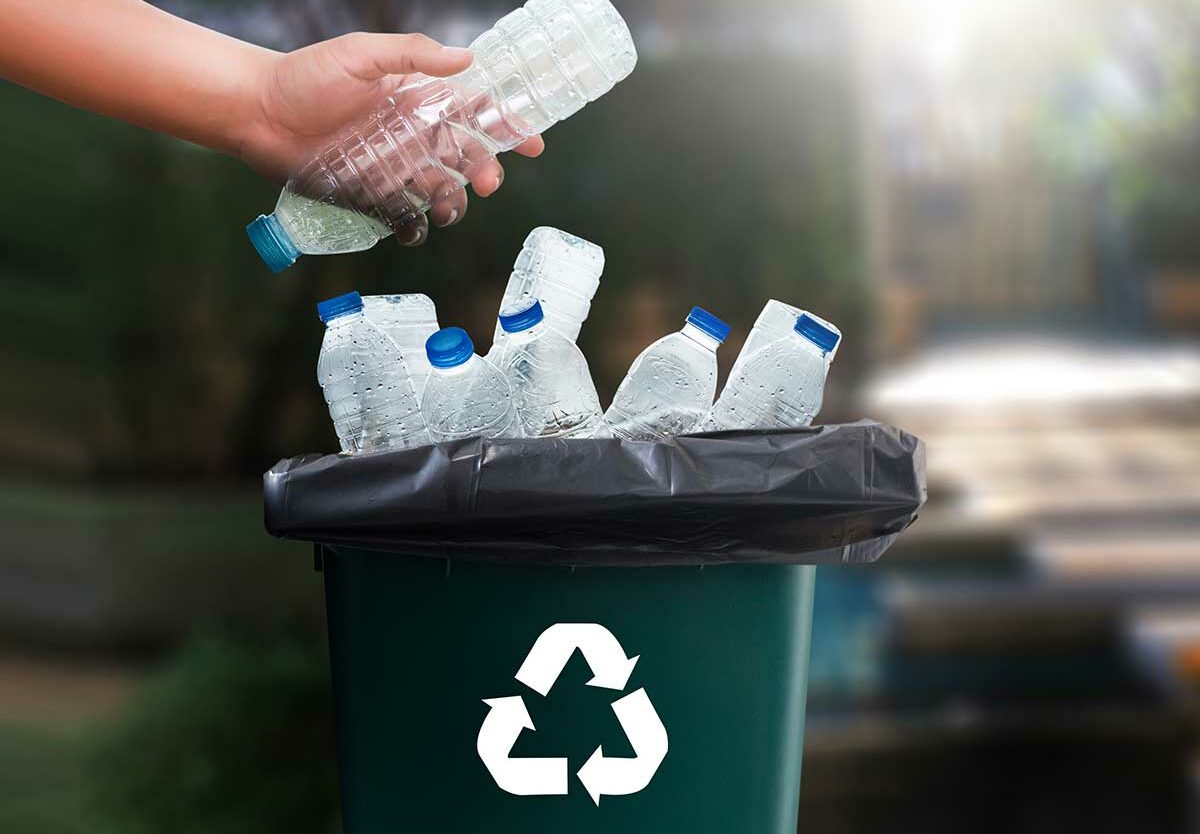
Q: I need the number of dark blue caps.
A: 5